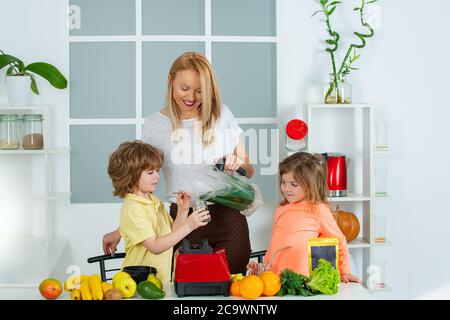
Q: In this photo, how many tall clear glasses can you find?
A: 4